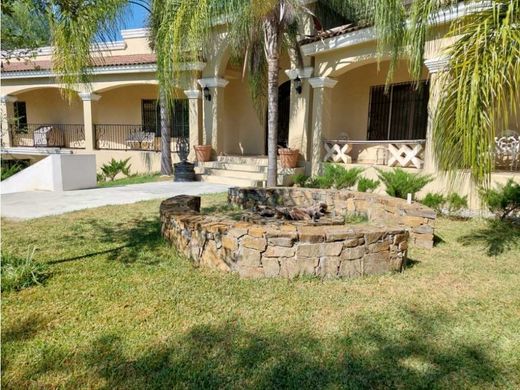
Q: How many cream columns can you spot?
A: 7